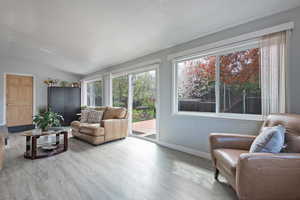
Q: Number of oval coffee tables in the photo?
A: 1